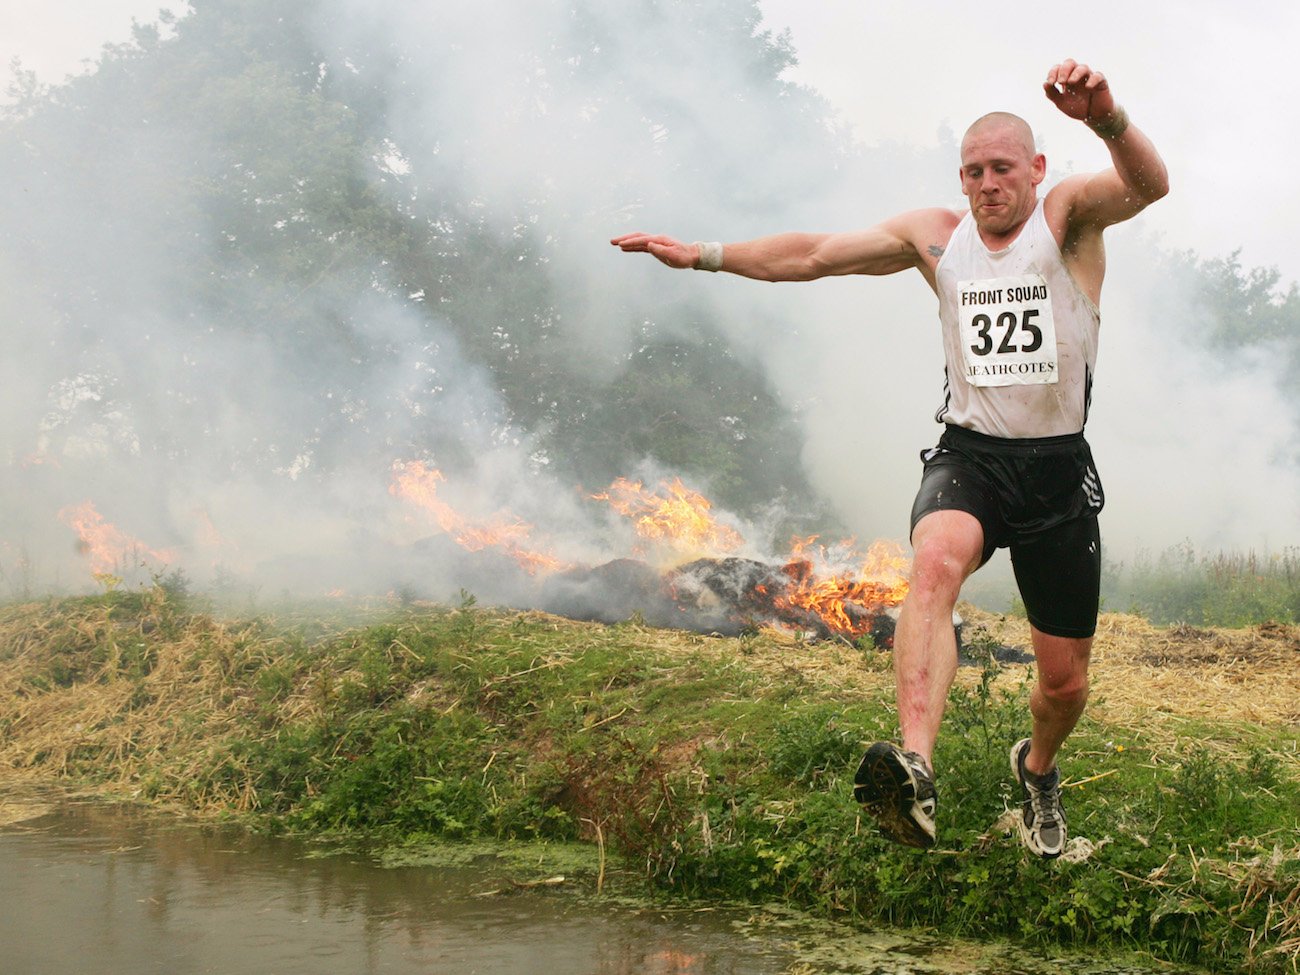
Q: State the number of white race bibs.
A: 1